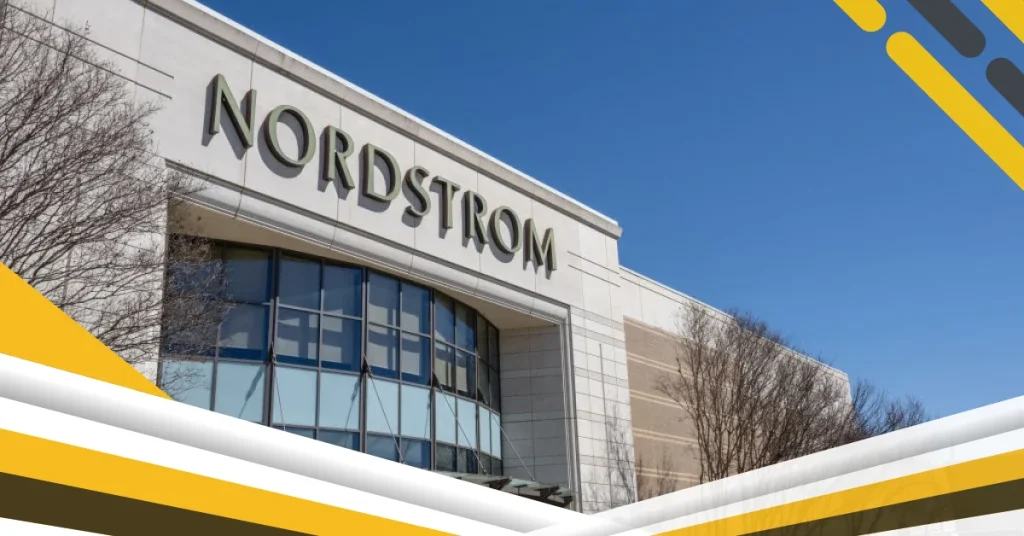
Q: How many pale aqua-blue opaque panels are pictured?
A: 10